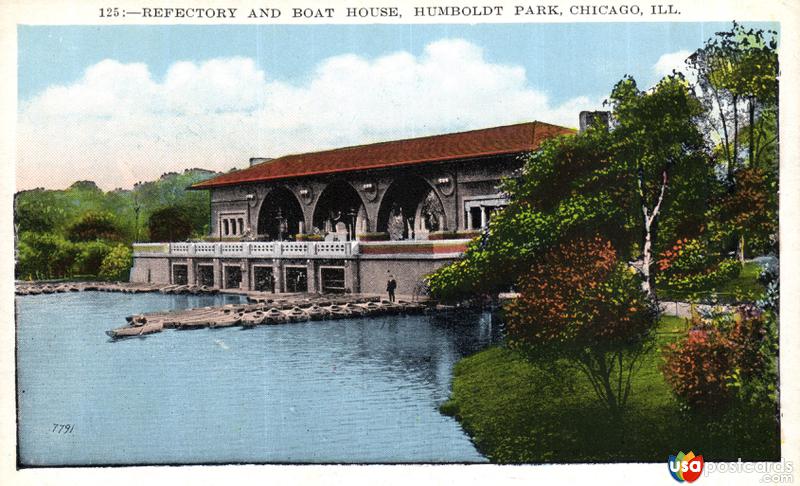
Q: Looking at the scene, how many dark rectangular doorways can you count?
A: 6